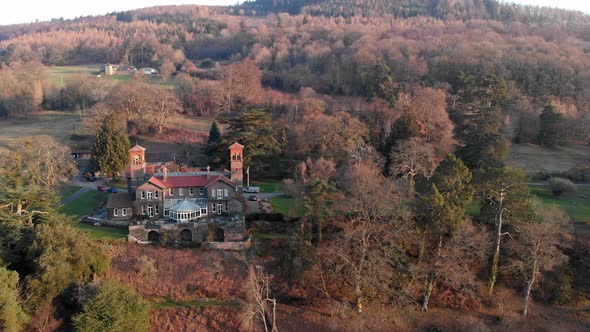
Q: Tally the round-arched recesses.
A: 3